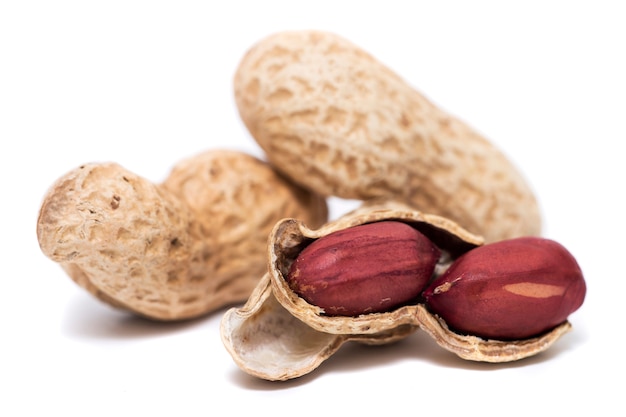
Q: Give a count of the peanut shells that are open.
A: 1